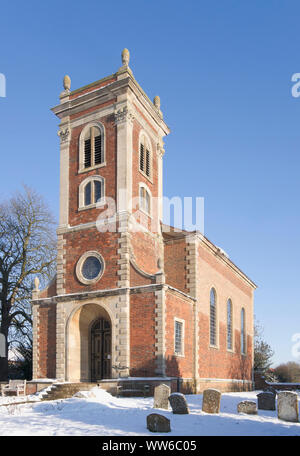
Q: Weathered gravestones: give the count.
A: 7